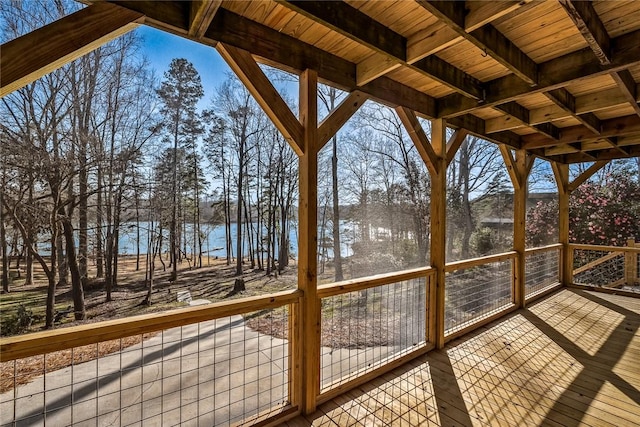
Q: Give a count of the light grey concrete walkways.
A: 1